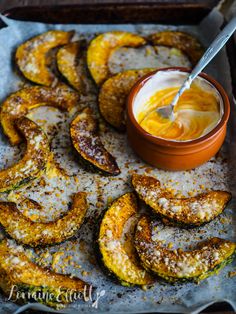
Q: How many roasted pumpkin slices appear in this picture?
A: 13